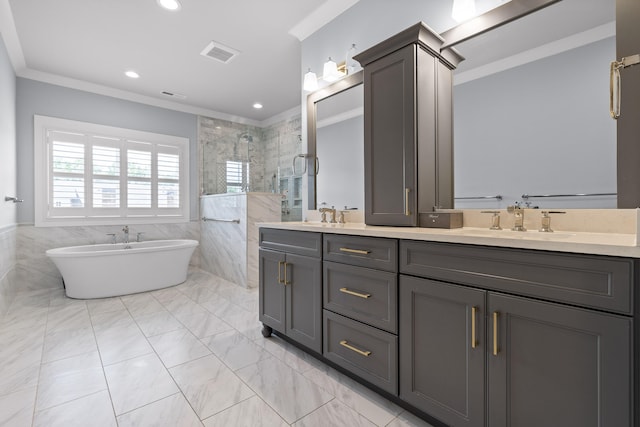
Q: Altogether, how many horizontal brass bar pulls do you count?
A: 3